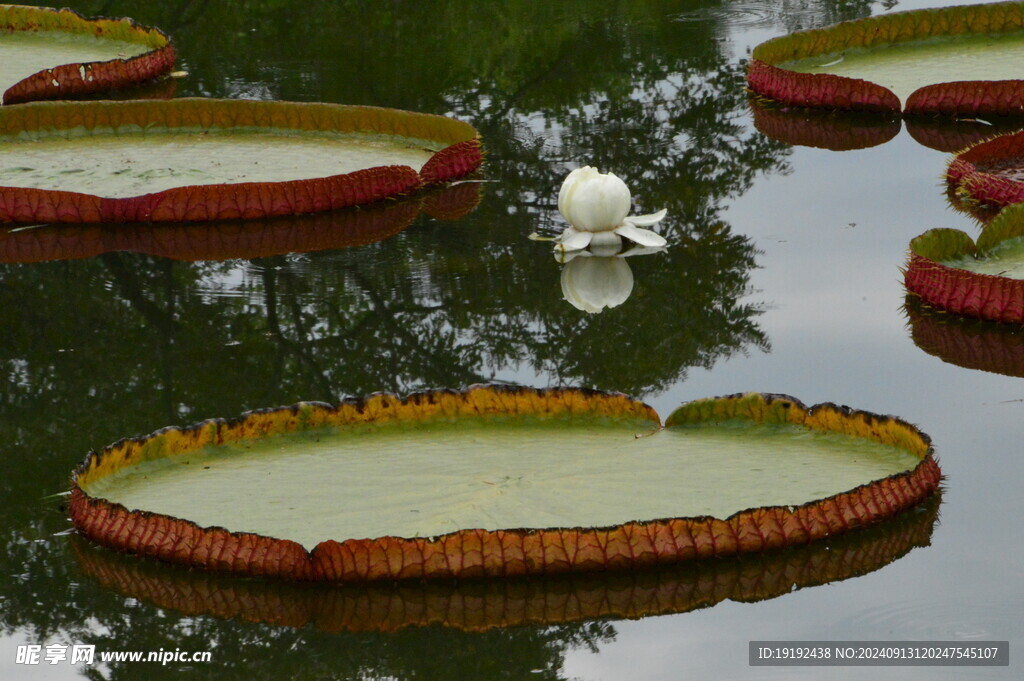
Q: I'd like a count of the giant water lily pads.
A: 6